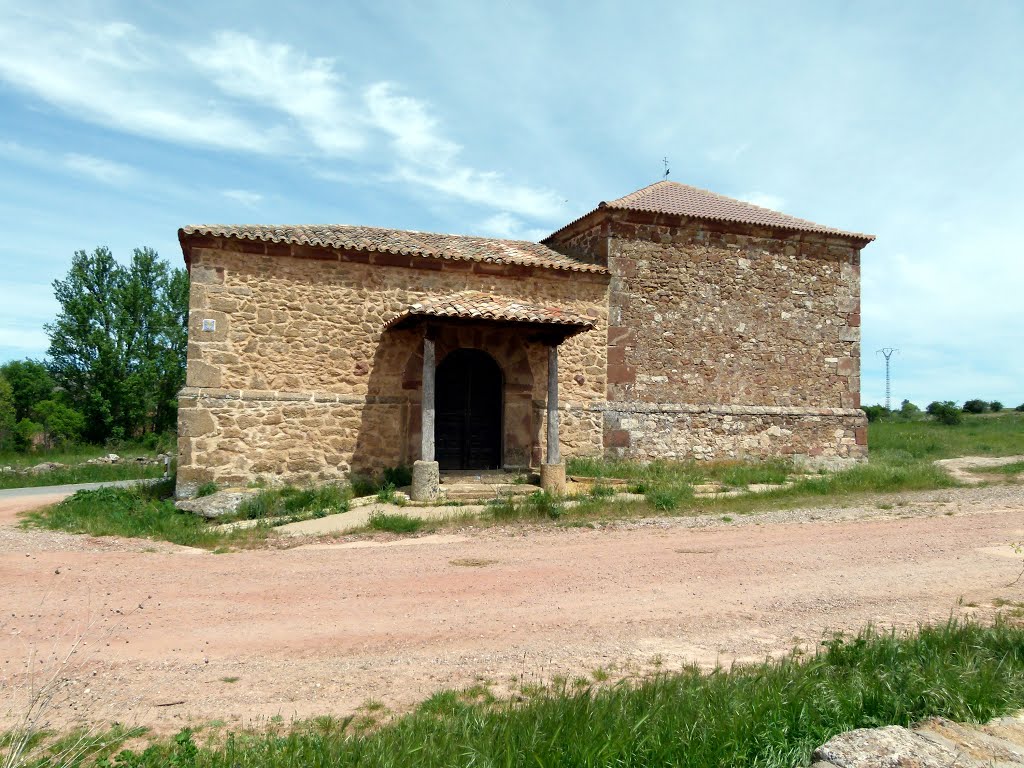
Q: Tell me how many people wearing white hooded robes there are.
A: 0